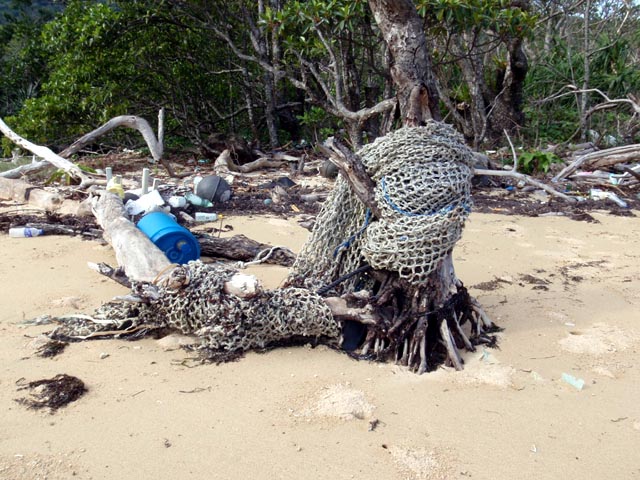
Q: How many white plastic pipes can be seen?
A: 4